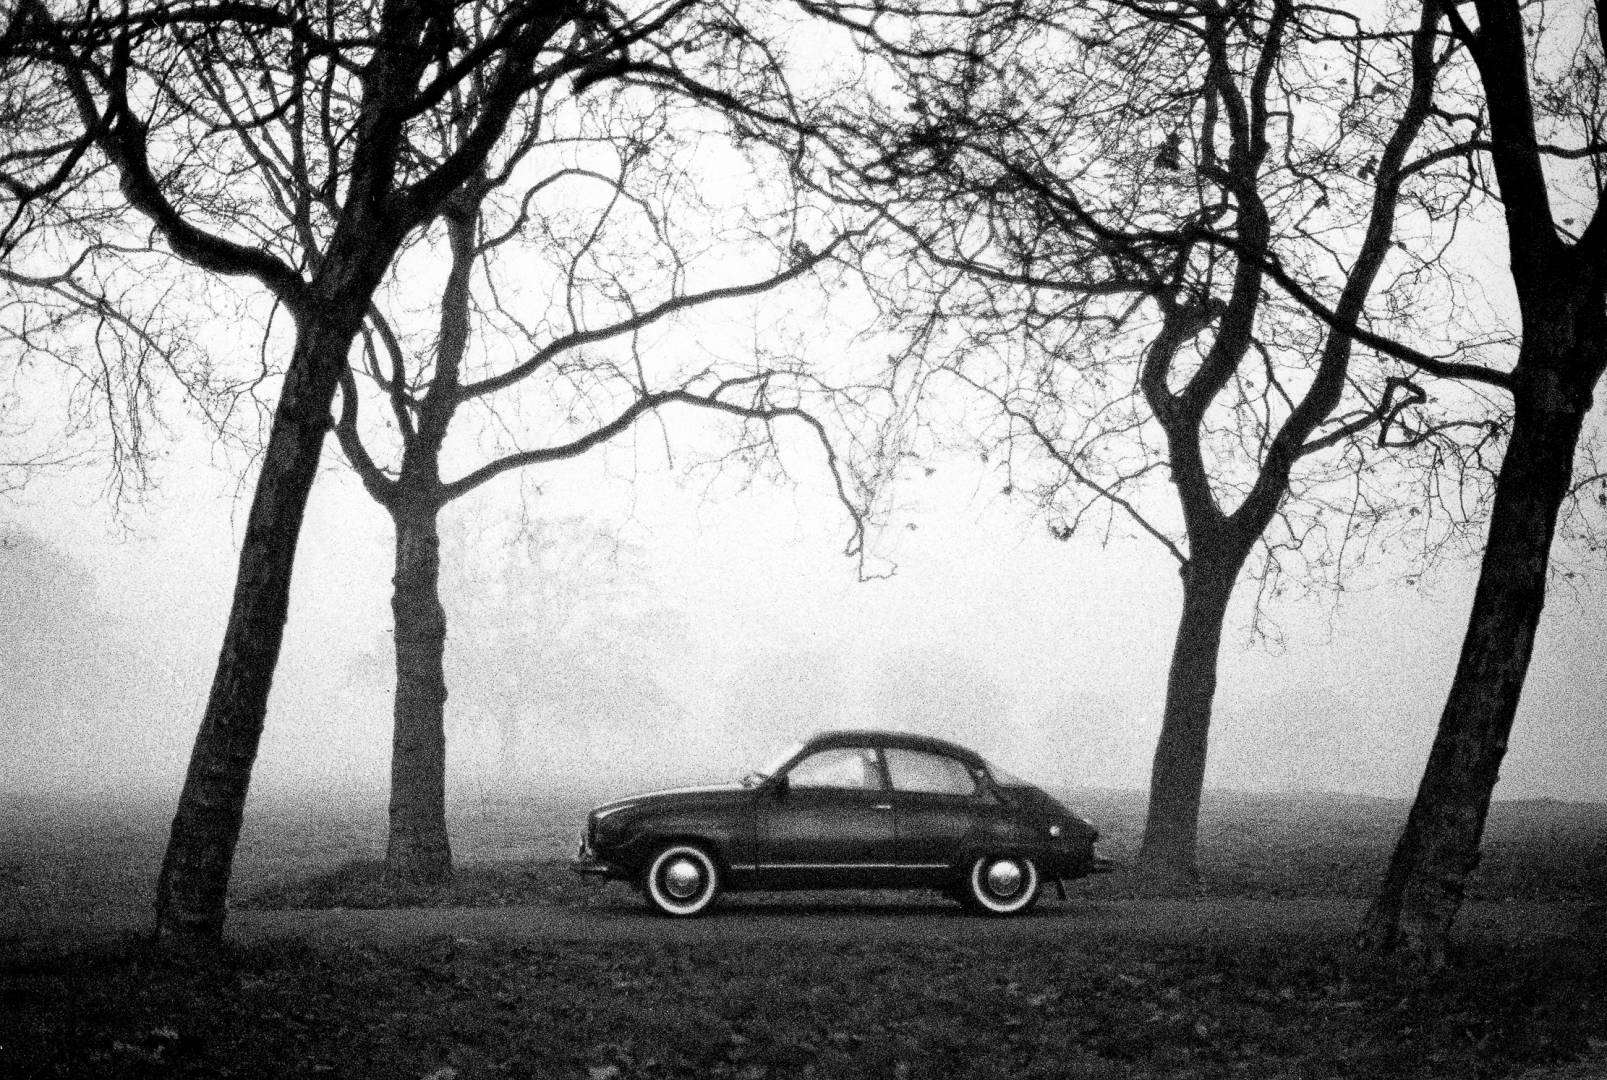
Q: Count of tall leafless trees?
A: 4